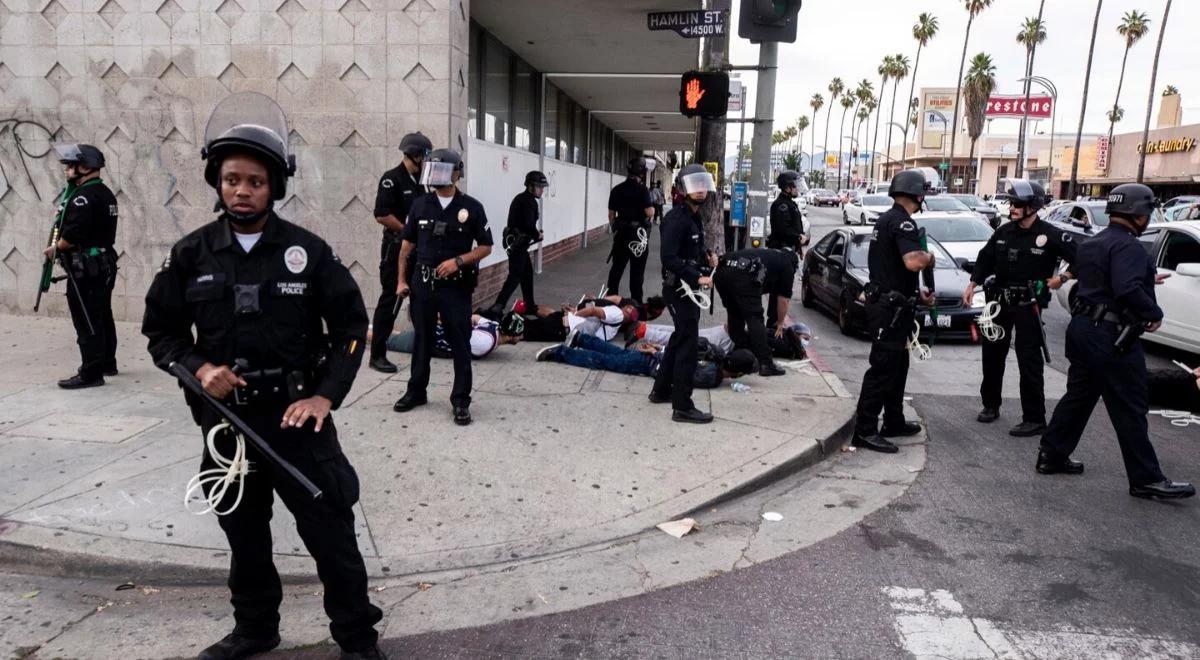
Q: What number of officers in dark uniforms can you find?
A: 12